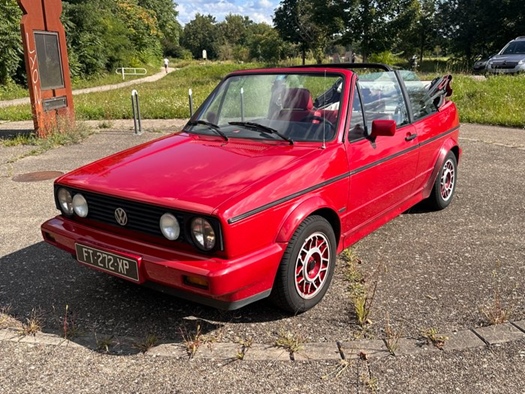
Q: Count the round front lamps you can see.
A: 4